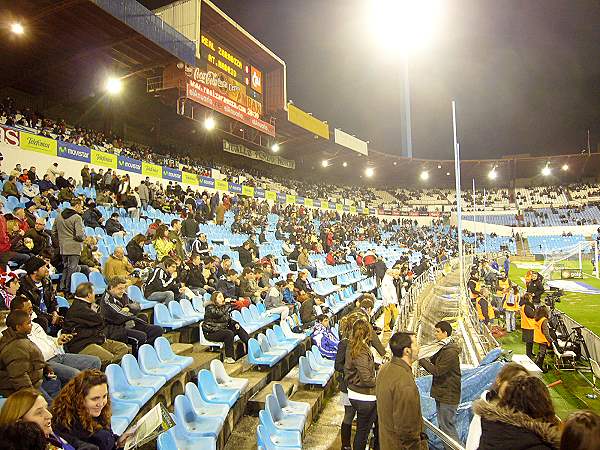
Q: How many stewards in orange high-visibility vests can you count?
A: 6